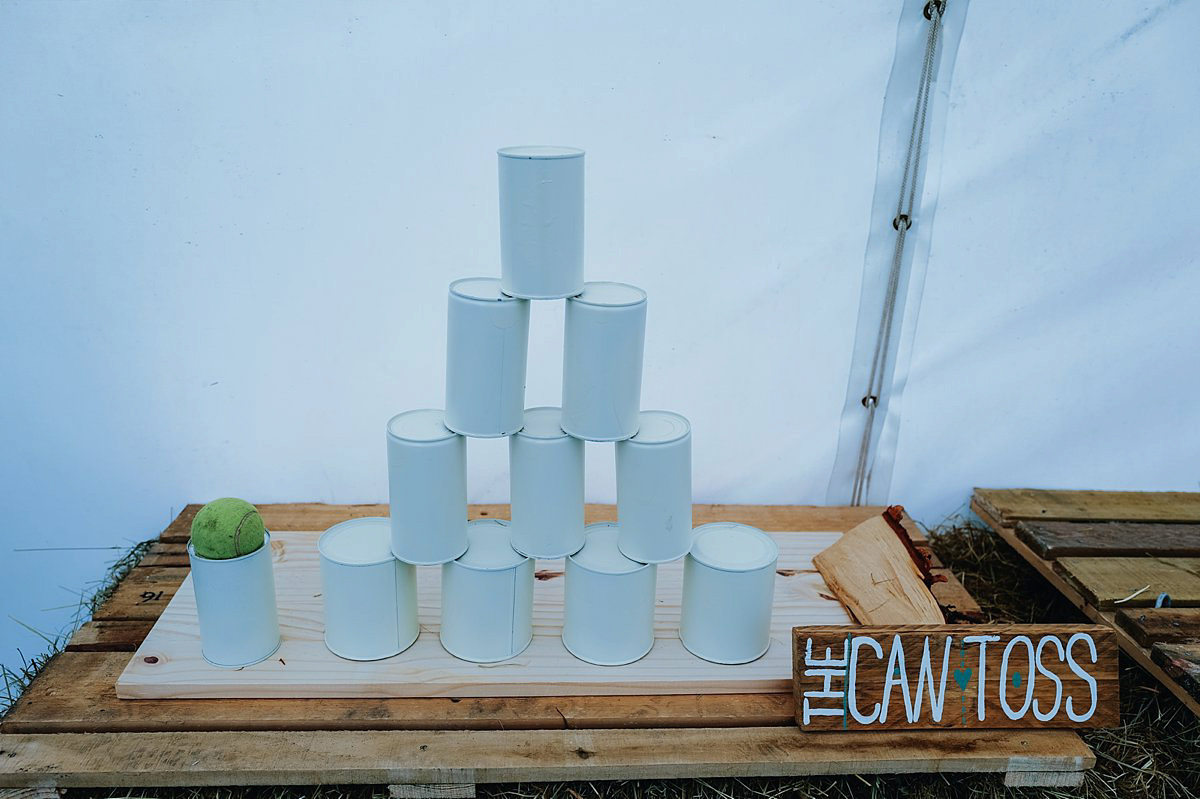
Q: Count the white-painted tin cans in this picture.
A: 11